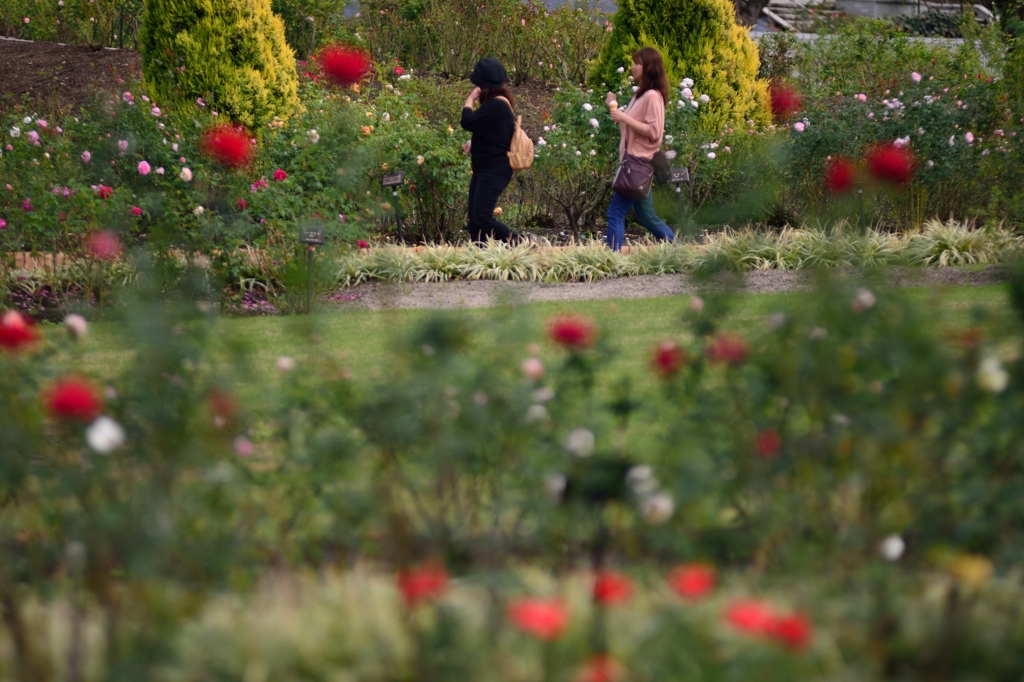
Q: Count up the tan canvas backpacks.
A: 1